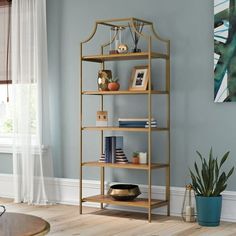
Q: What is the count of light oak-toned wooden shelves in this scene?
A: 5